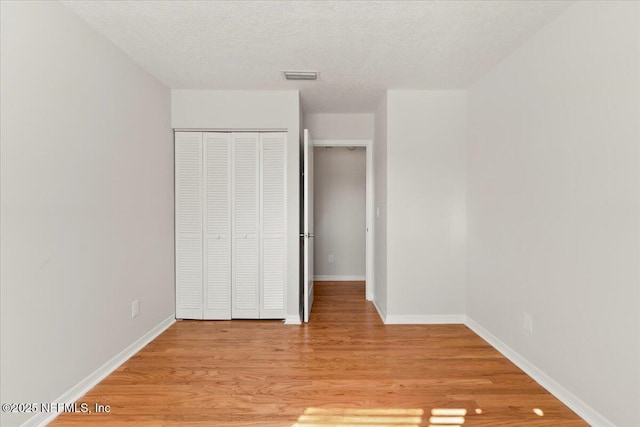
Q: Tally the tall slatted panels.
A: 4